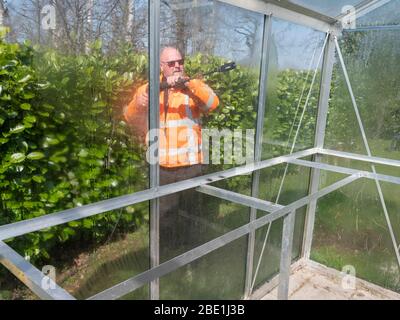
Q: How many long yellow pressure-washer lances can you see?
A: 0